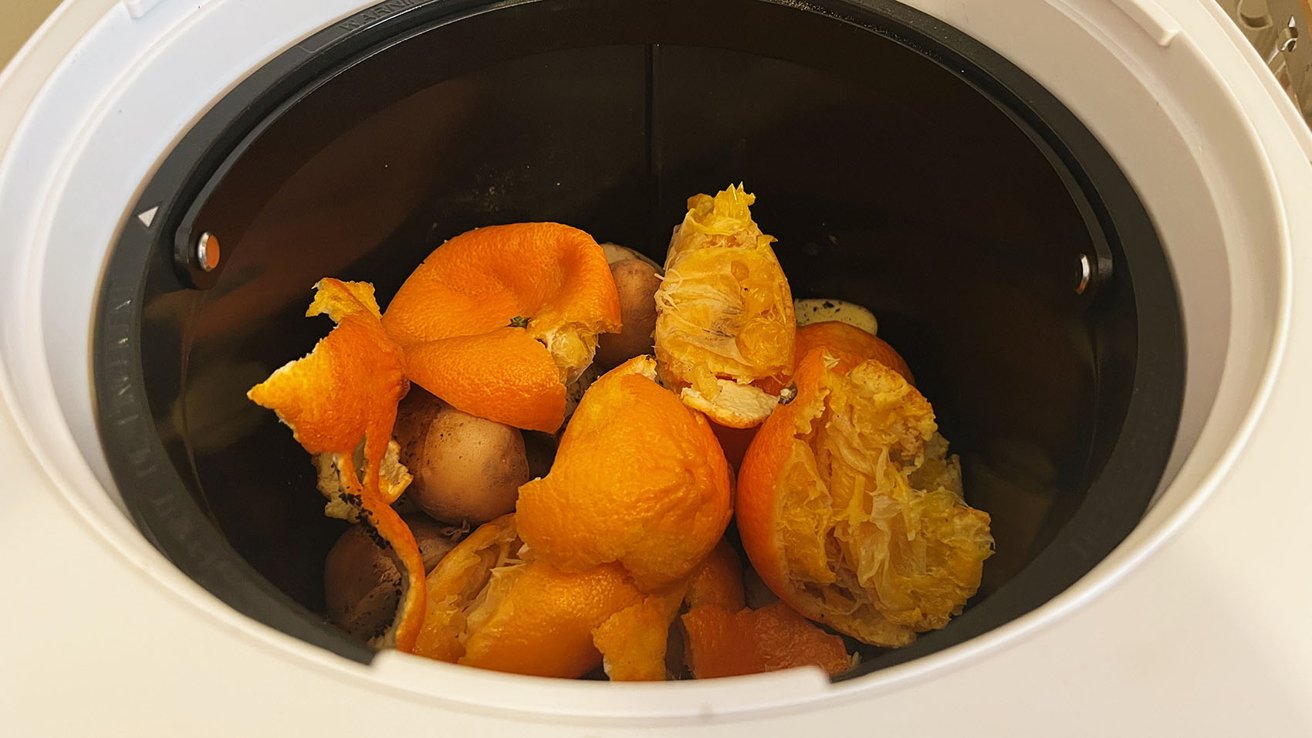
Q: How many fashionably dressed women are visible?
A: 0